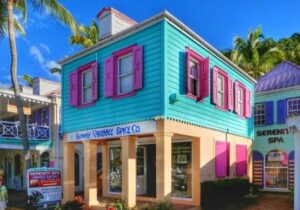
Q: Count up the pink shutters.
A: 12